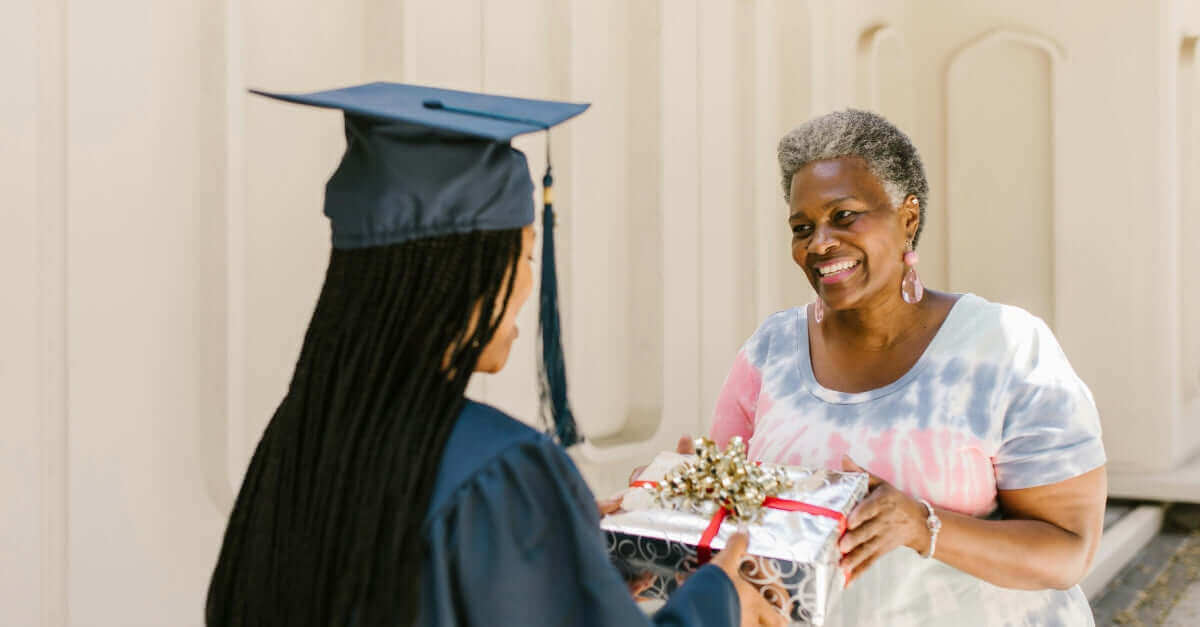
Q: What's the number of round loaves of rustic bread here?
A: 0